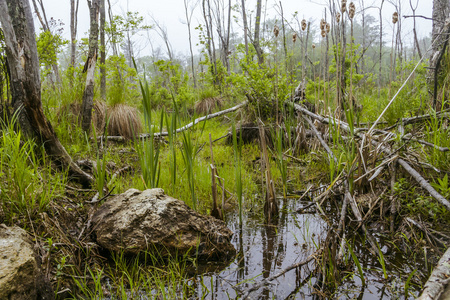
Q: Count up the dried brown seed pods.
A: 11